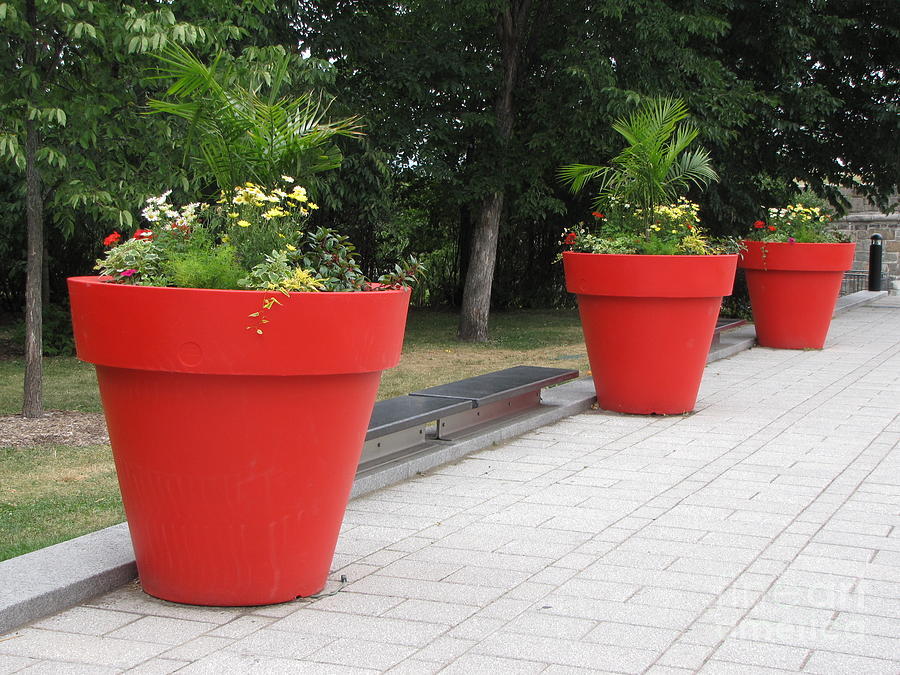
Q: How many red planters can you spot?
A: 3